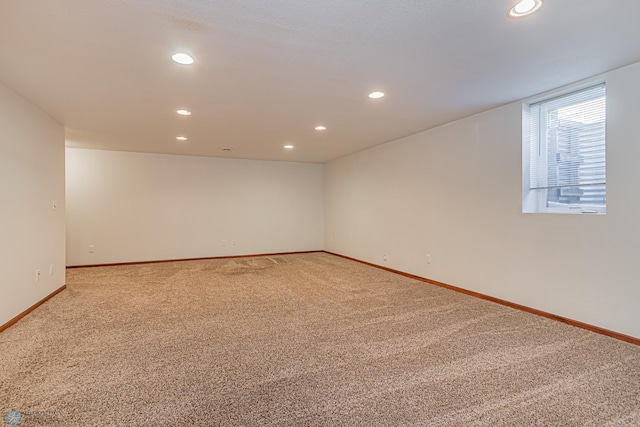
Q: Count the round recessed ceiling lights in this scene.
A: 7